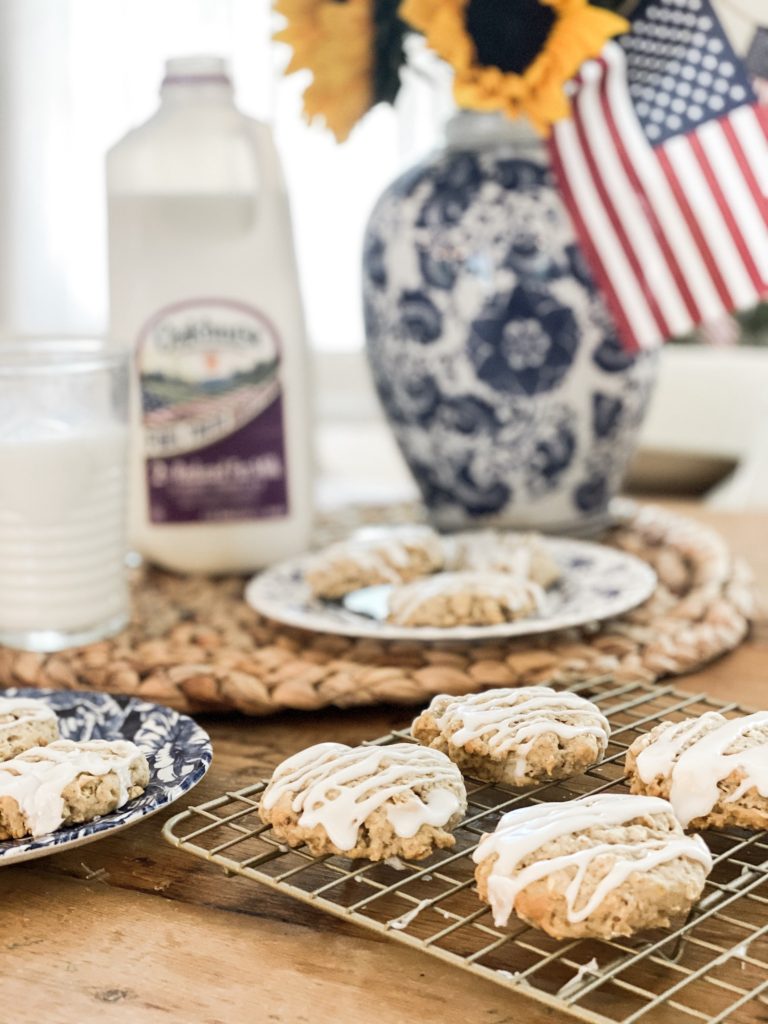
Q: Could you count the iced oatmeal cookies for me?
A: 9